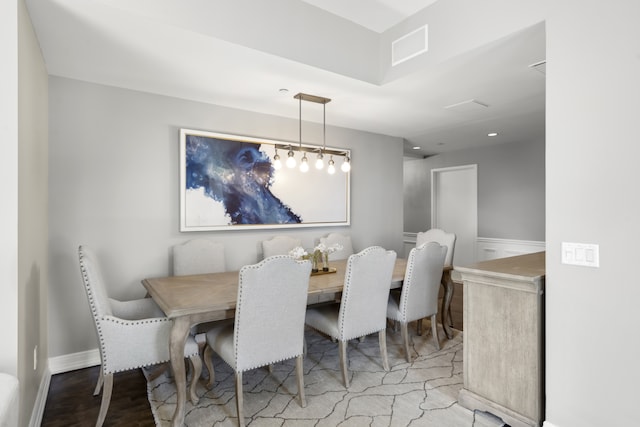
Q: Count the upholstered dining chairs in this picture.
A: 8